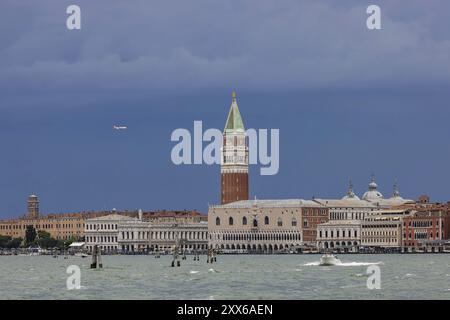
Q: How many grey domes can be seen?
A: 3